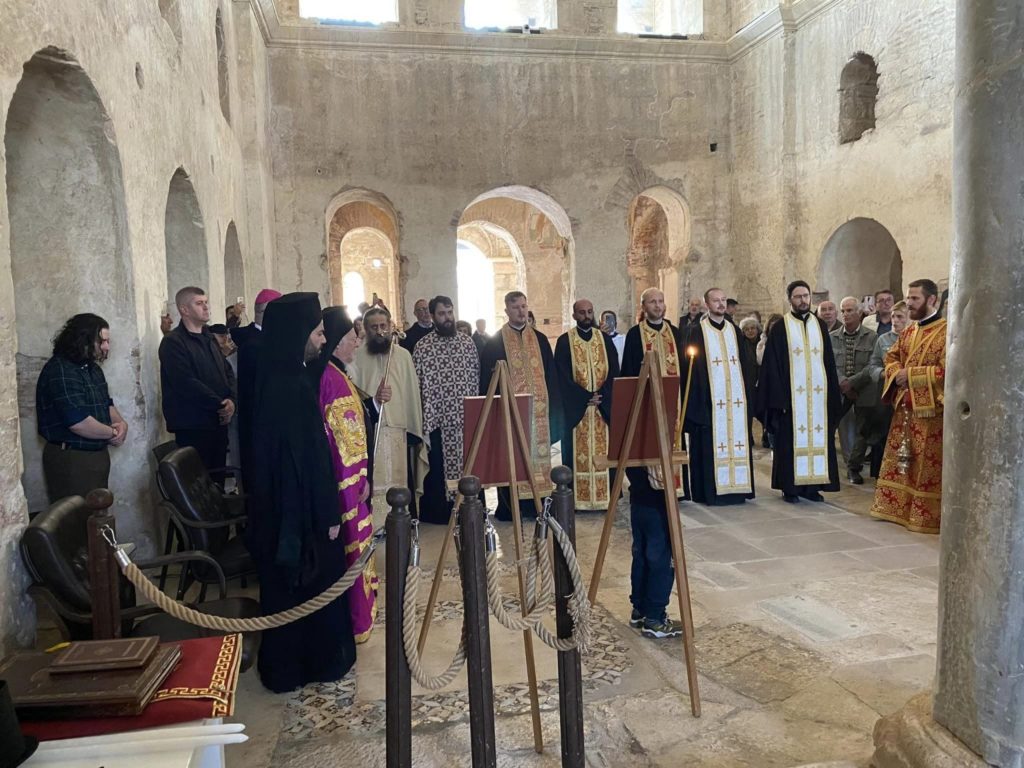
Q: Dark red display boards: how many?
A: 2